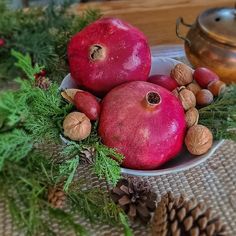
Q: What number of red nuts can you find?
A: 3